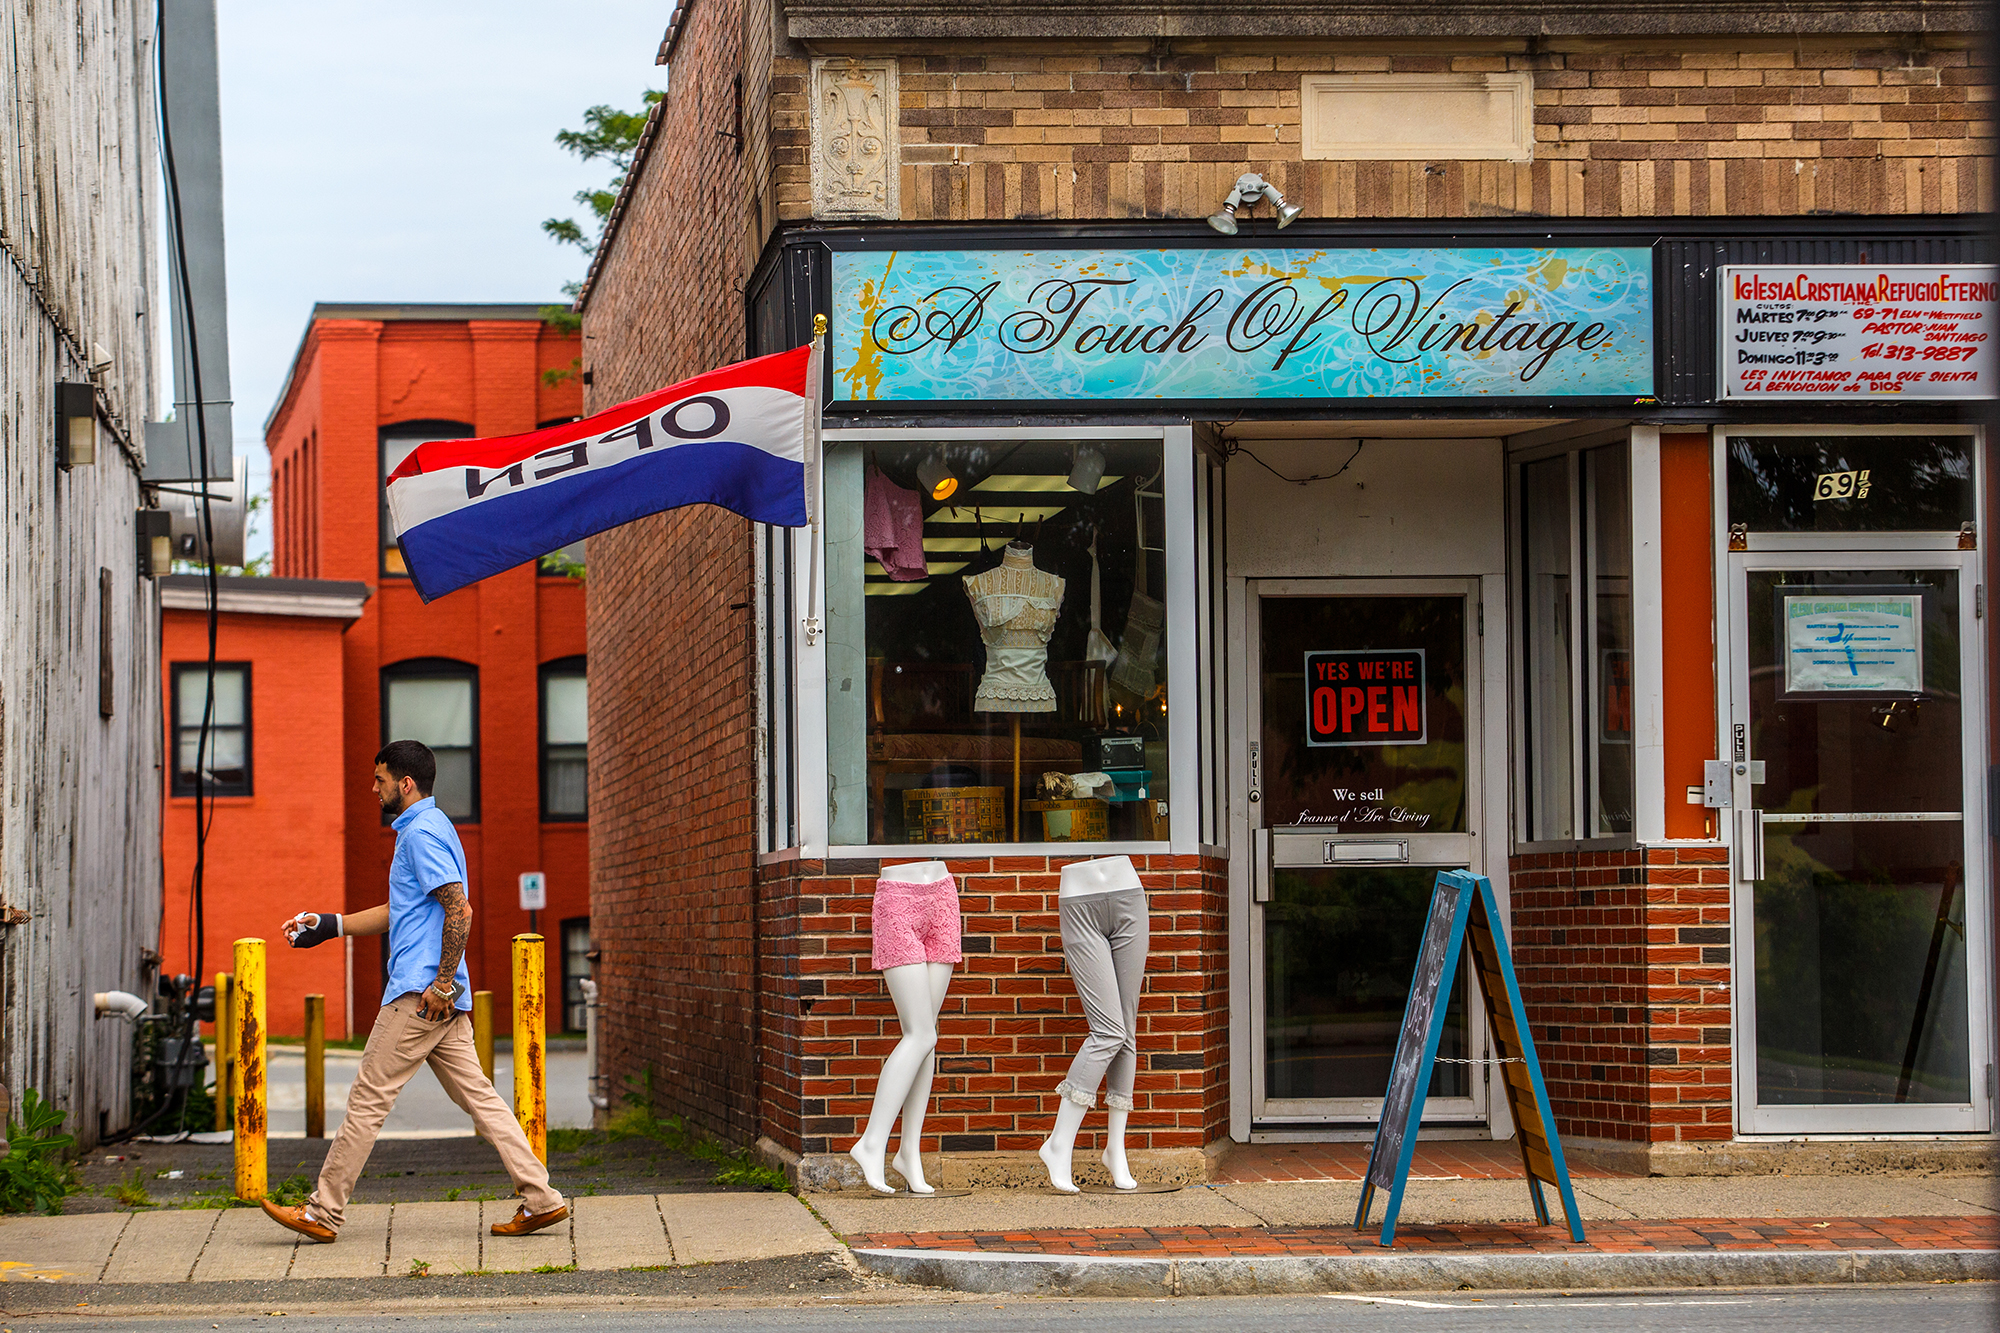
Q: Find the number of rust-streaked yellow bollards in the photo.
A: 2